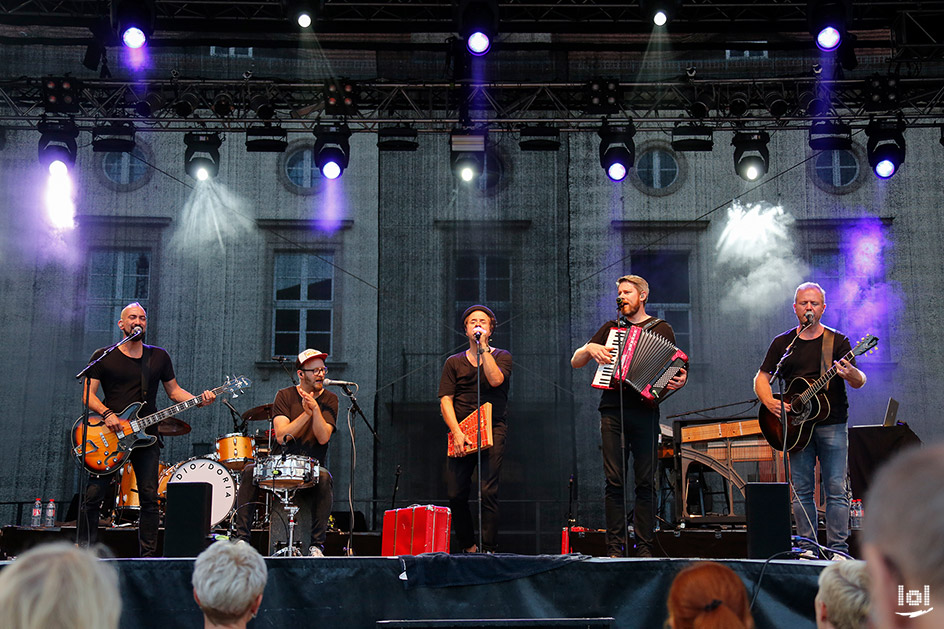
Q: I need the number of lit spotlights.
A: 12